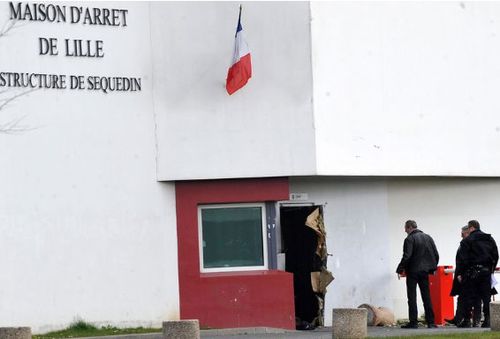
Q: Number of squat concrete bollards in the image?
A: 4